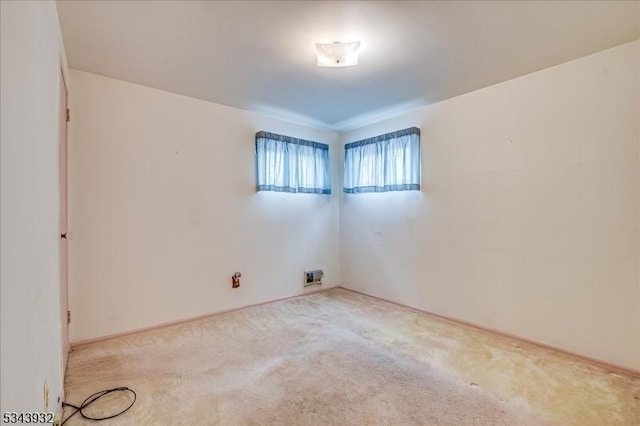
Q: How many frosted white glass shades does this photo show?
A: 1